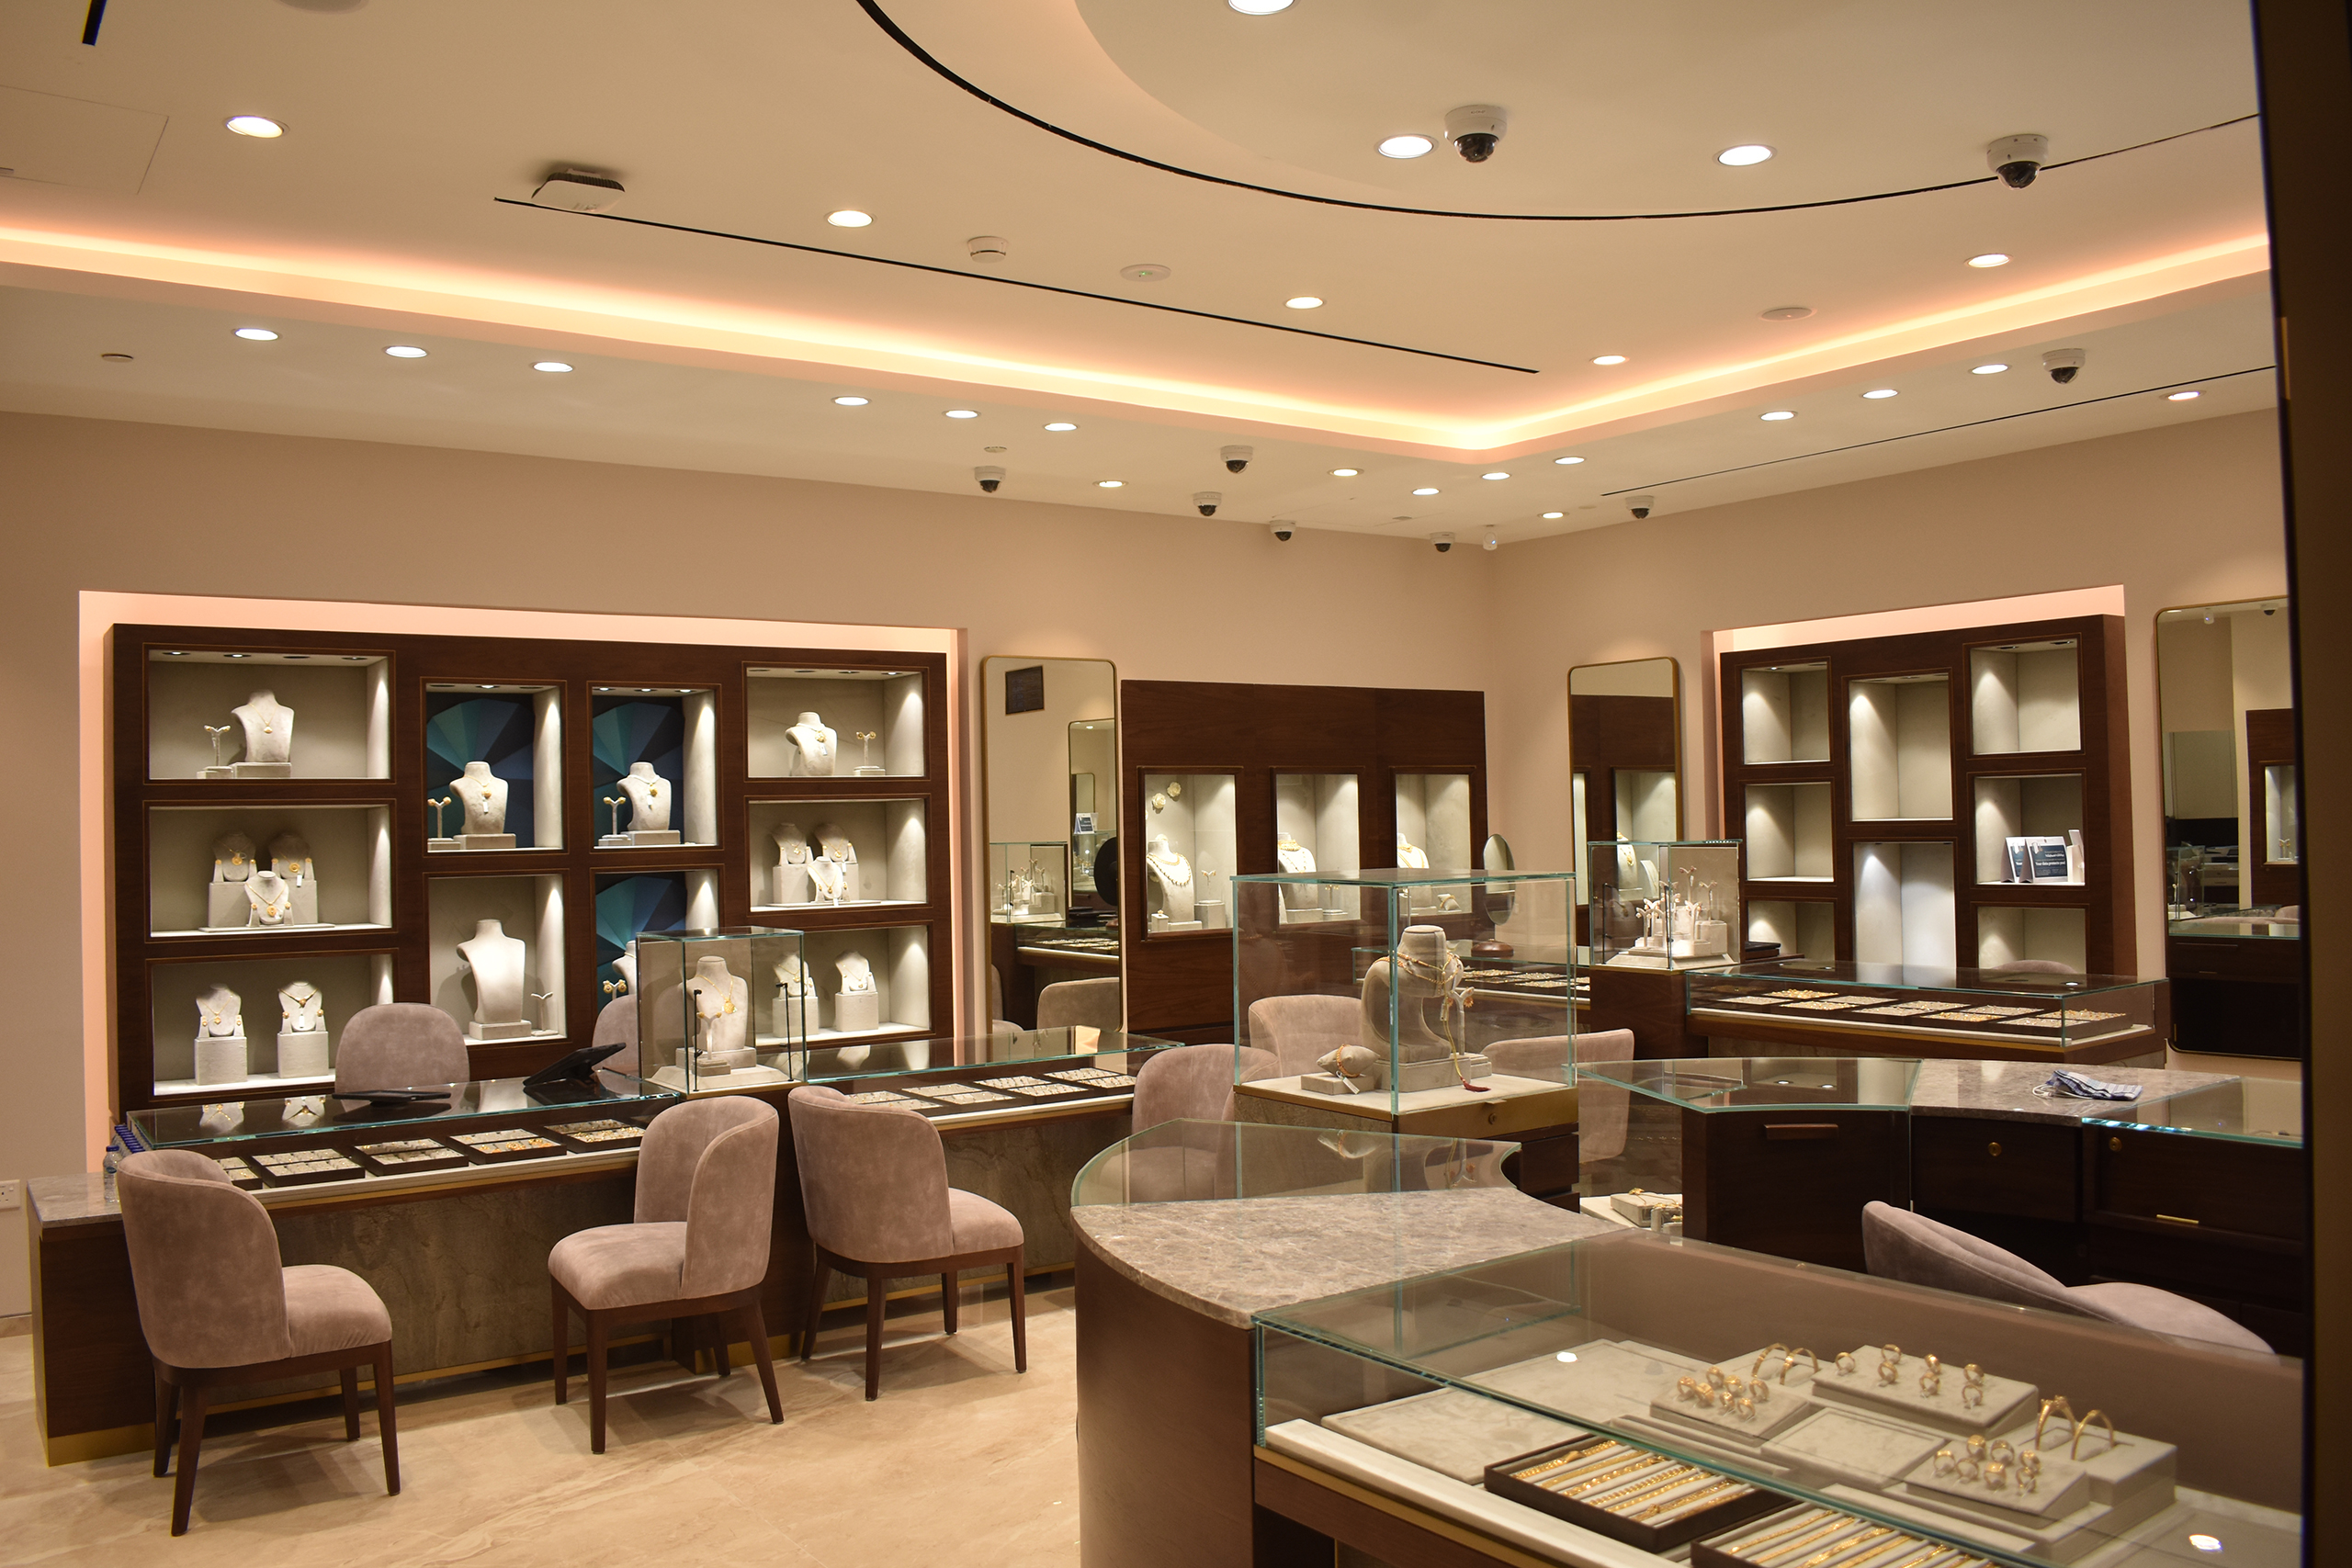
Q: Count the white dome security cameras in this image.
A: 9